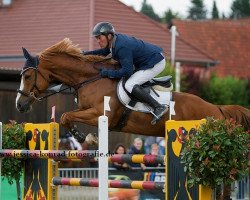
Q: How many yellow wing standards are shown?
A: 2